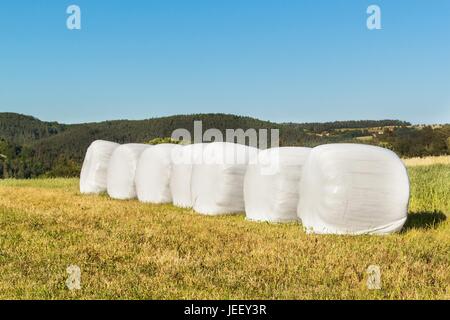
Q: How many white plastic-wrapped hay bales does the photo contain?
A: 7